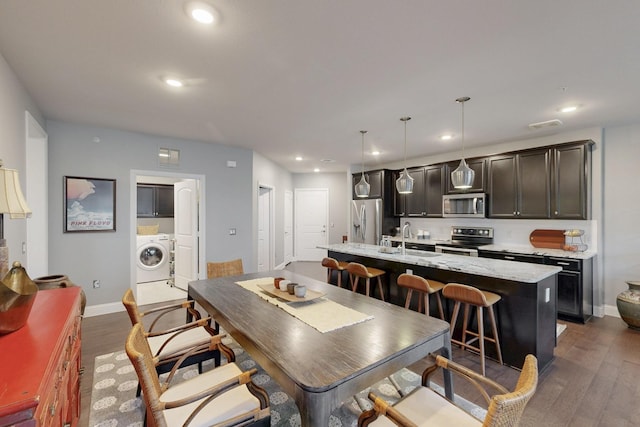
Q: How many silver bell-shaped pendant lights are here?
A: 3